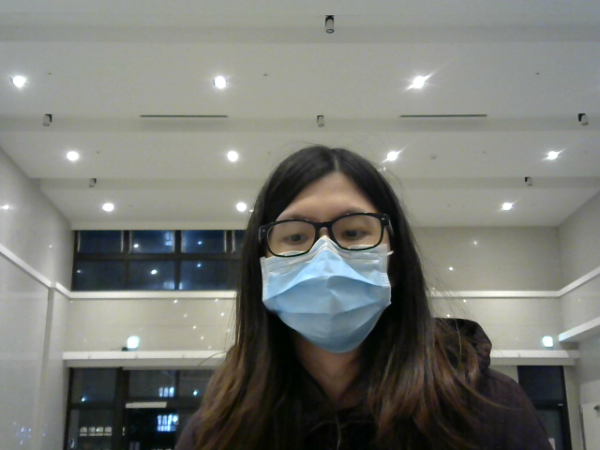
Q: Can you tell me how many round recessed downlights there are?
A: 10